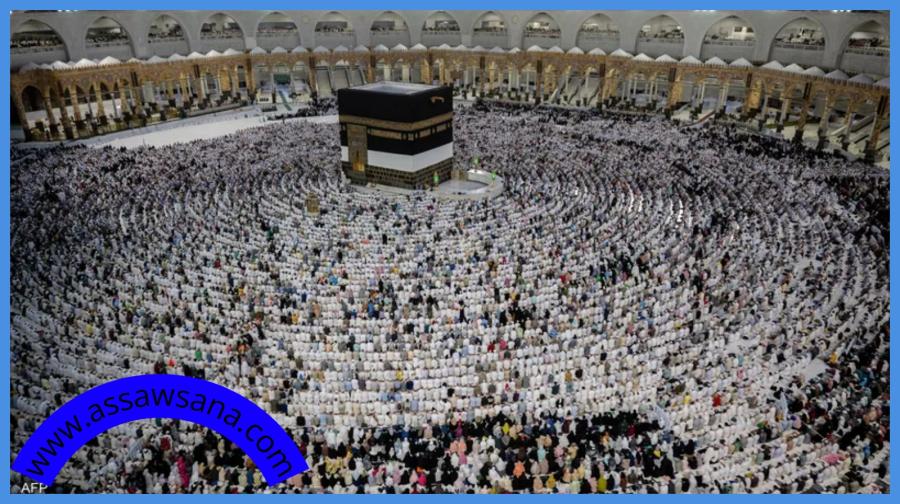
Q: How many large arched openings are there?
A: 15